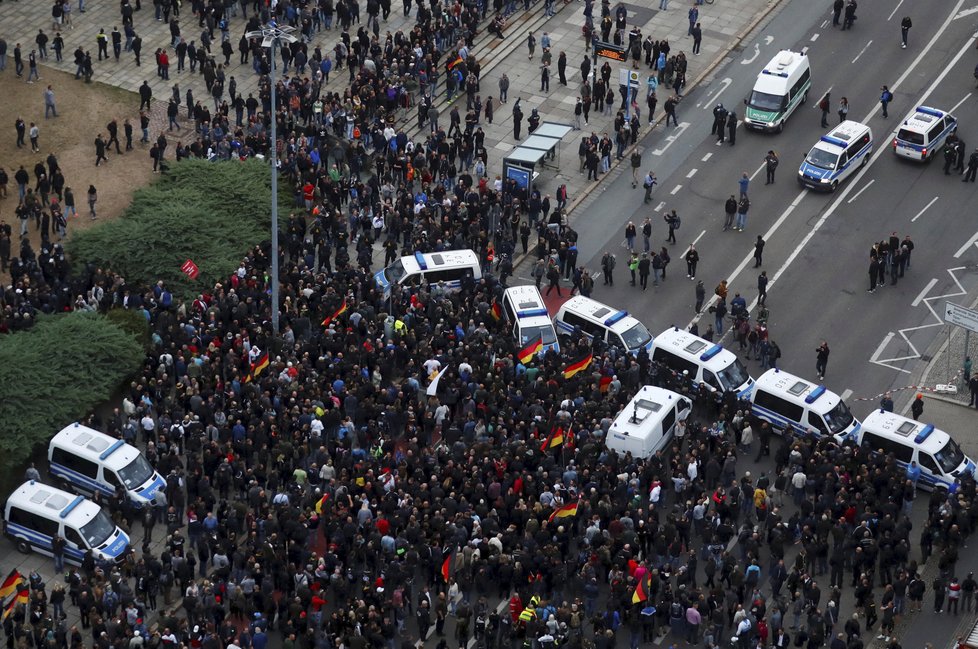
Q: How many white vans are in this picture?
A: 12